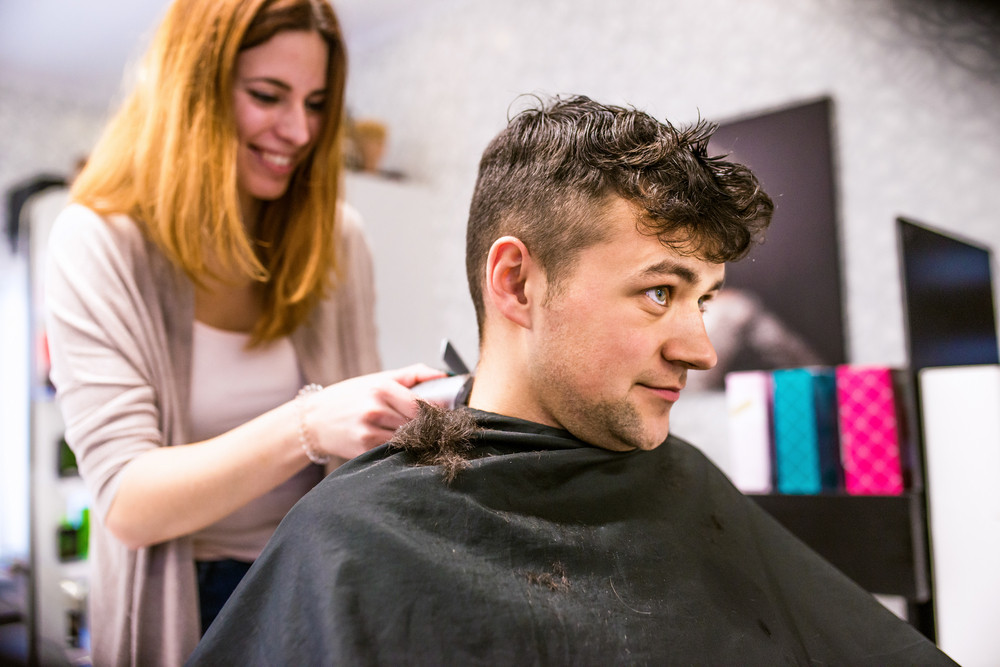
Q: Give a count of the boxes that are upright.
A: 3